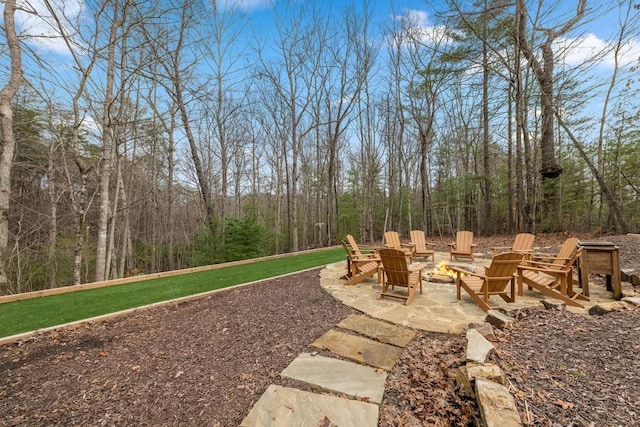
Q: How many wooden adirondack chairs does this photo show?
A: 10